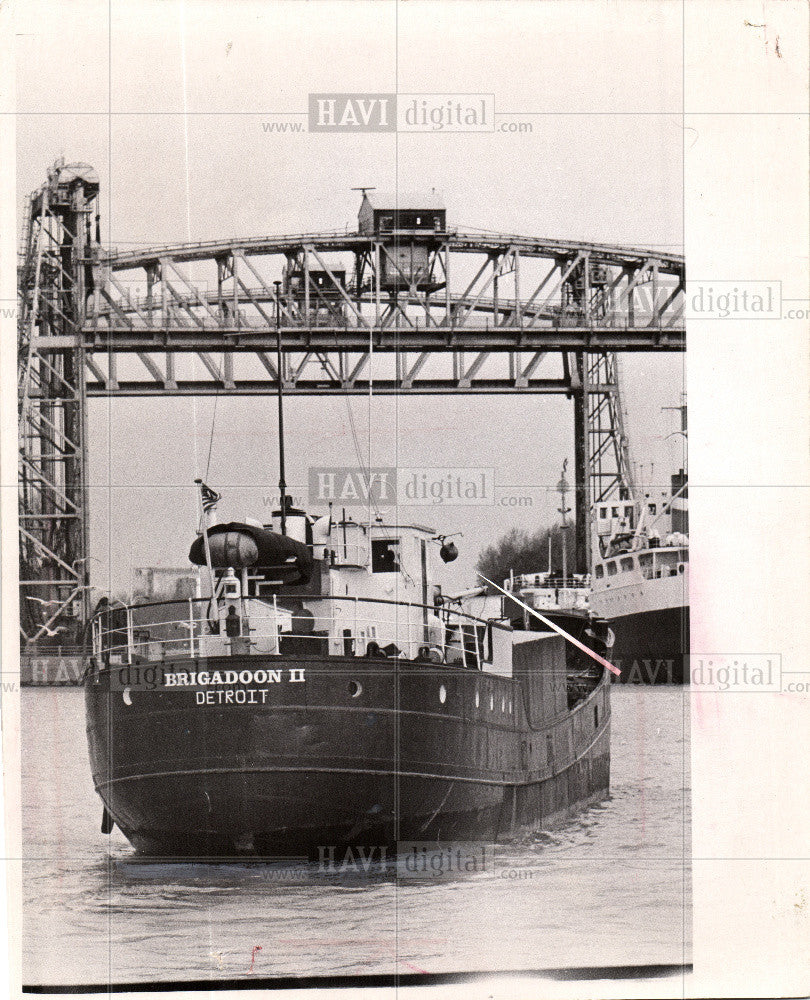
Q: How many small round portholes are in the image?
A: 7